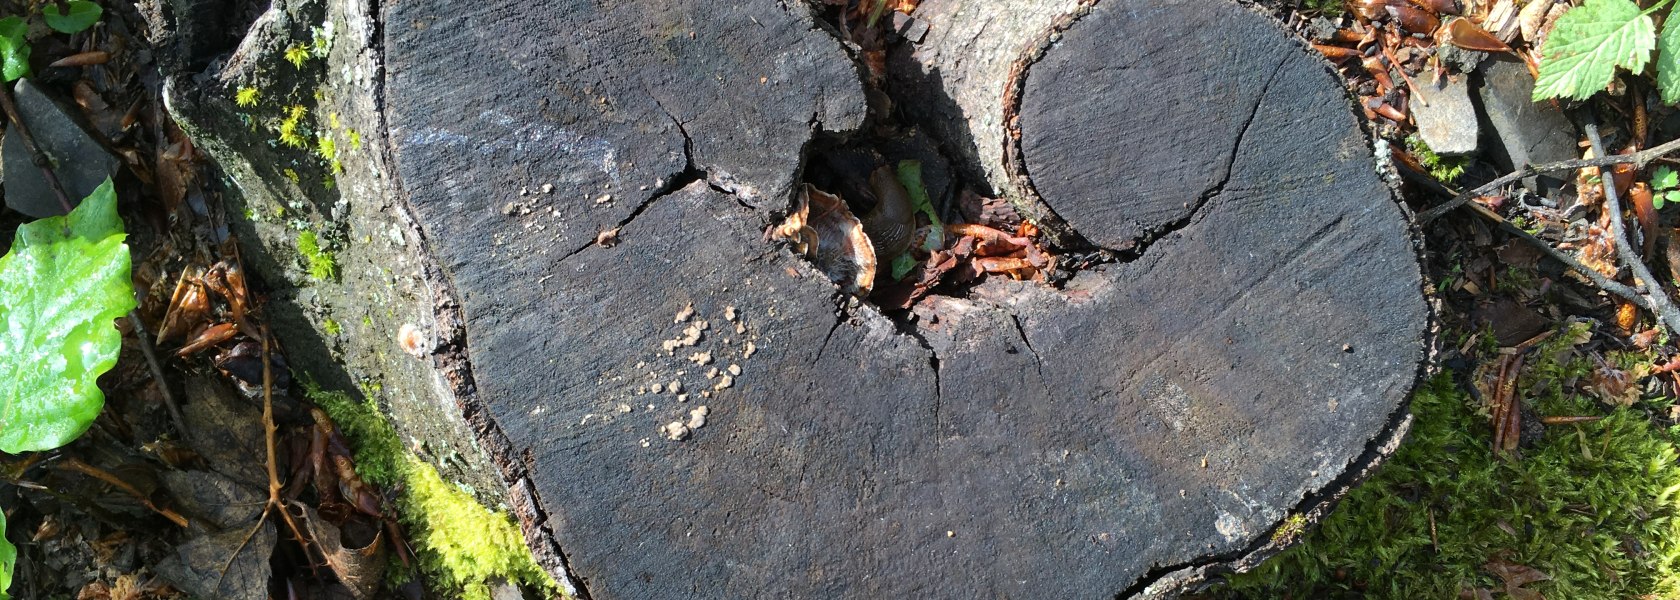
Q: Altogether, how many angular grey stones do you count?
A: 3